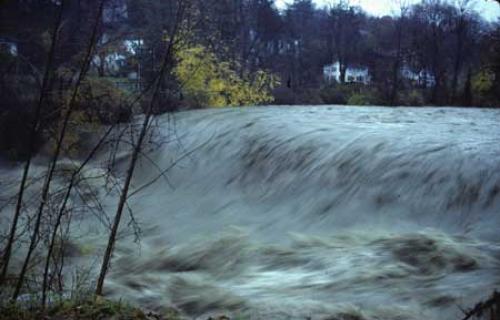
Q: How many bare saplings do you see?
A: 4